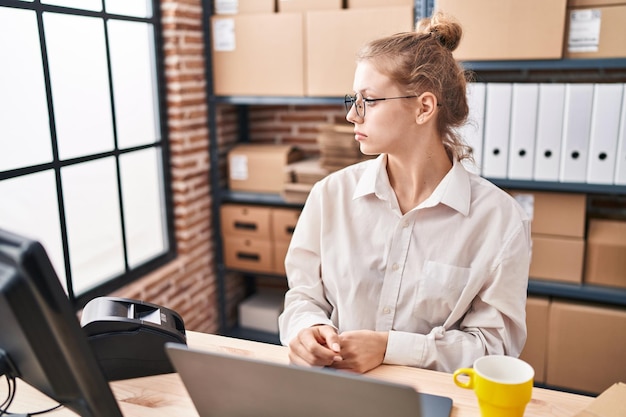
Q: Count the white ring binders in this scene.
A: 7